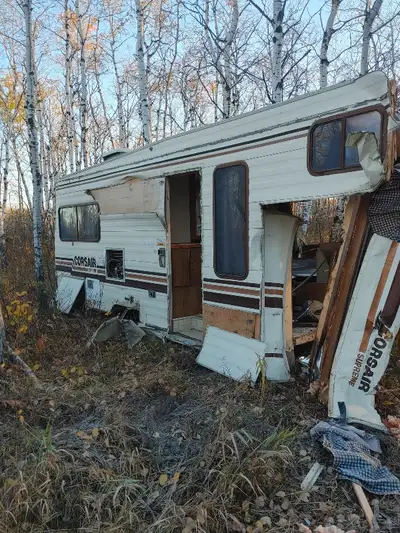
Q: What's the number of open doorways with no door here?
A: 1